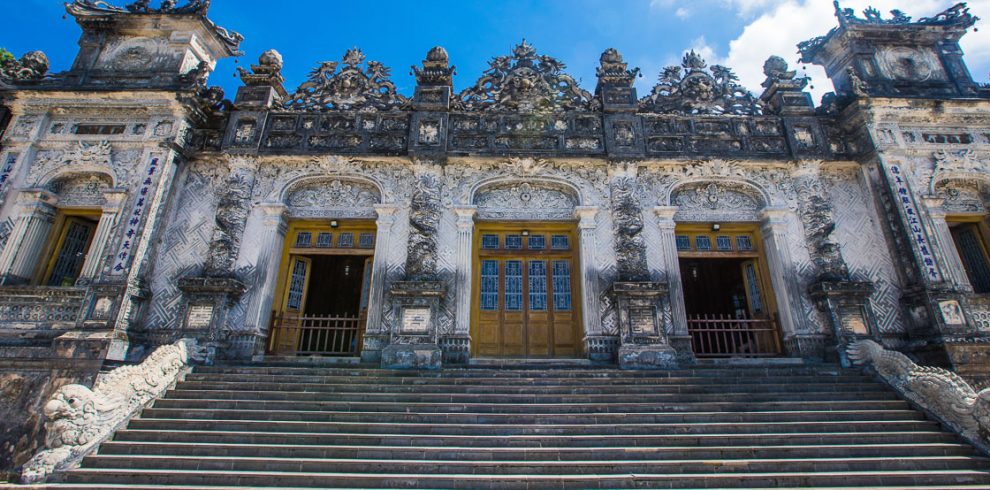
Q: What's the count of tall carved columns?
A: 4